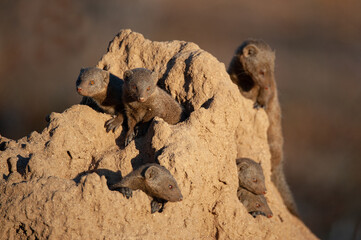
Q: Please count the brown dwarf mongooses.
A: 6